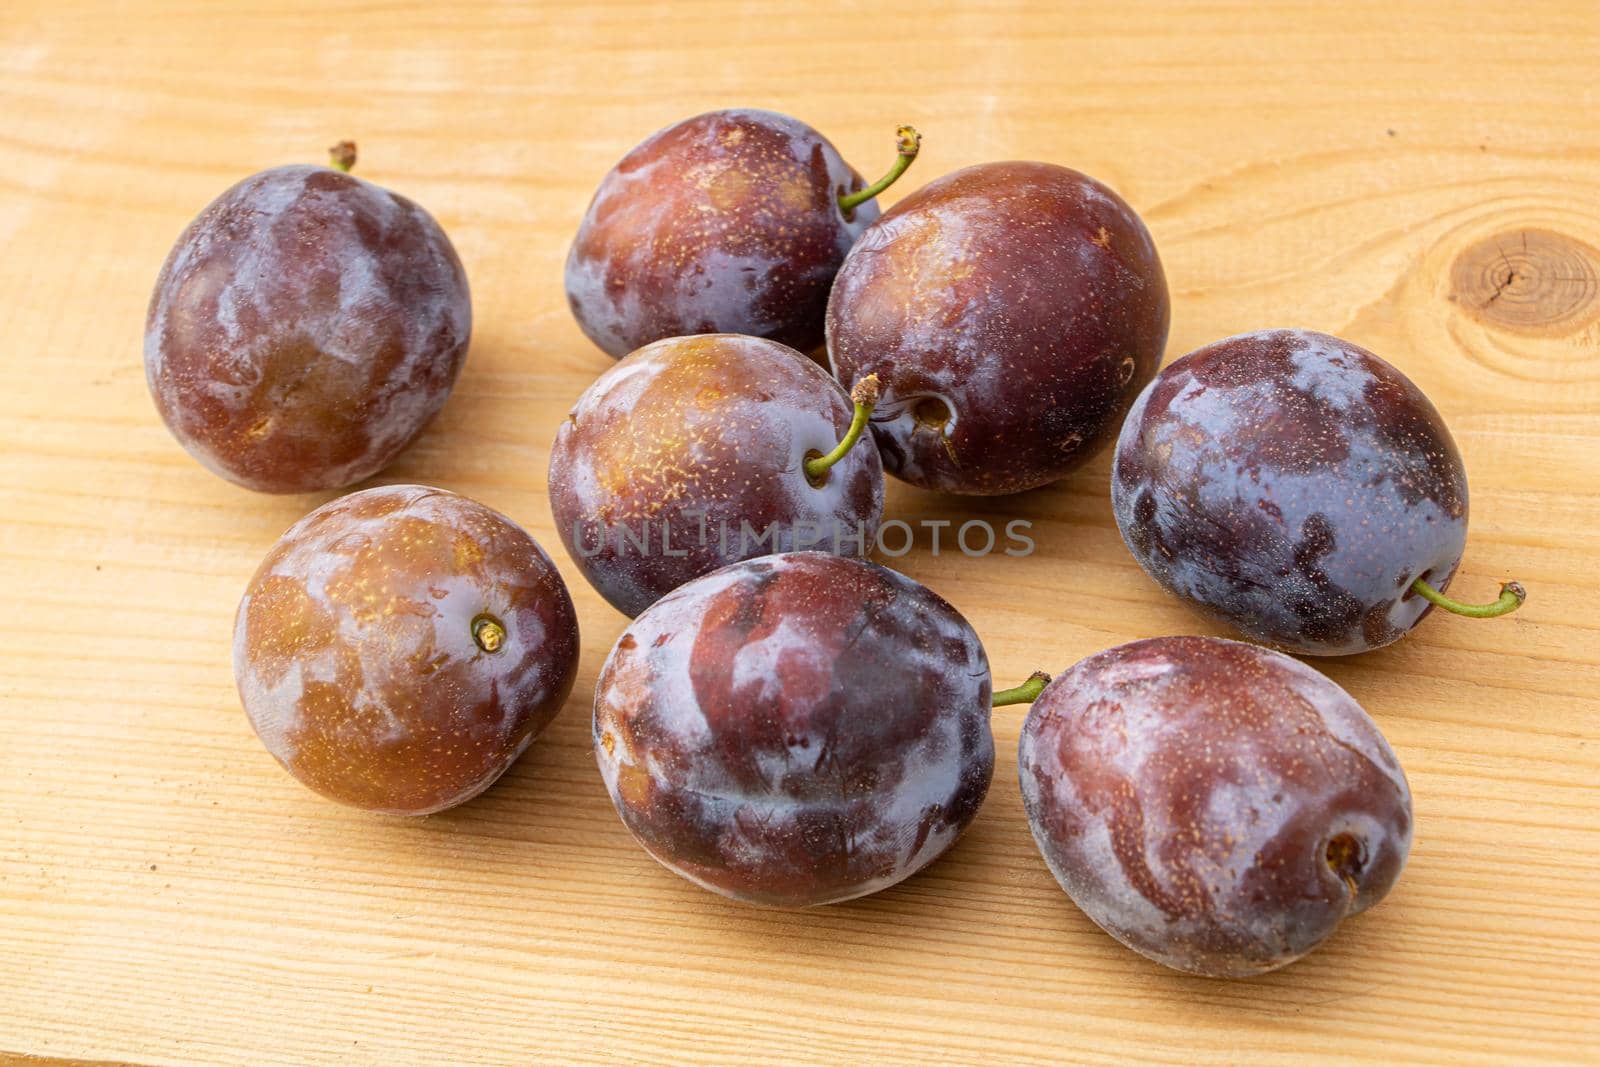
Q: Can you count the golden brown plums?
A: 1